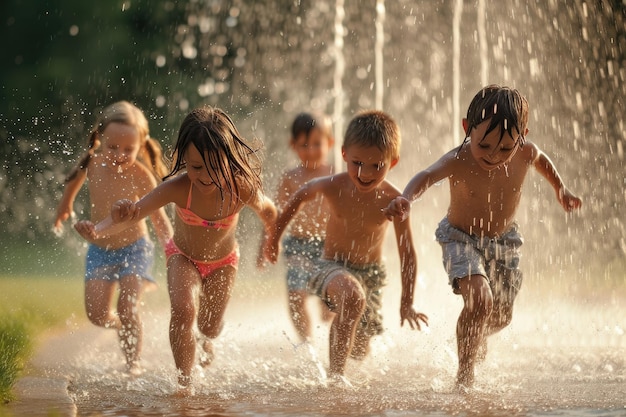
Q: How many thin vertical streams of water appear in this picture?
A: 4